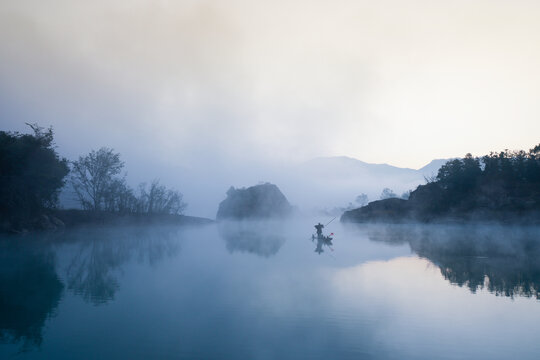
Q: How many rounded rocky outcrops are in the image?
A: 1